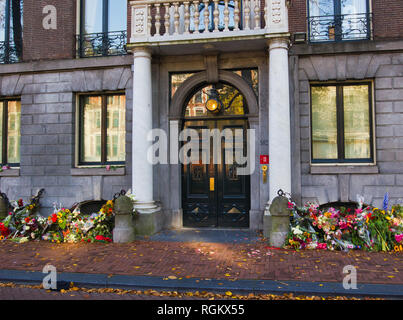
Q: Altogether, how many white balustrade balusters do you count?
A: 13